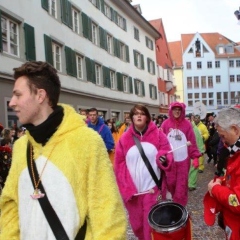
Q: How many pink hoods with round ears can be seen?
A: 1